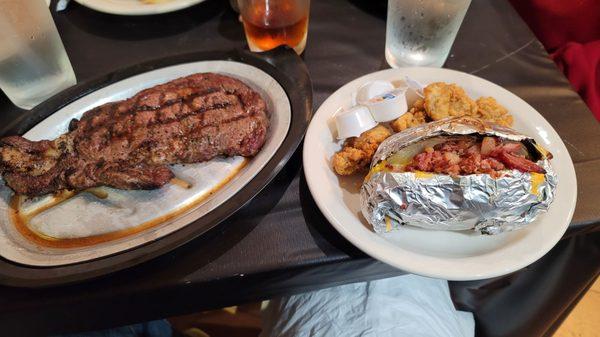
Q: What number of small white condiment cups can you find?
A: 3